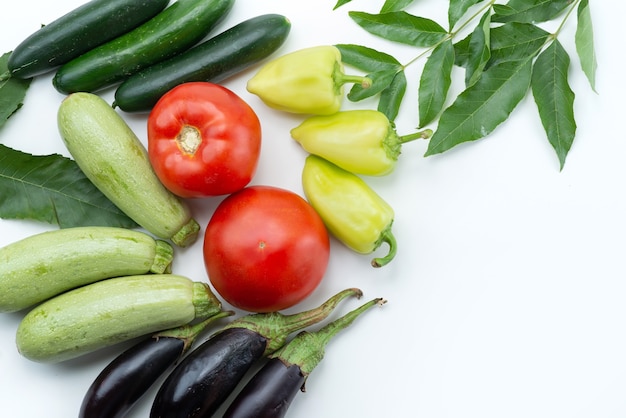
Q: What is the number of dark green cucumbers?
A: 3